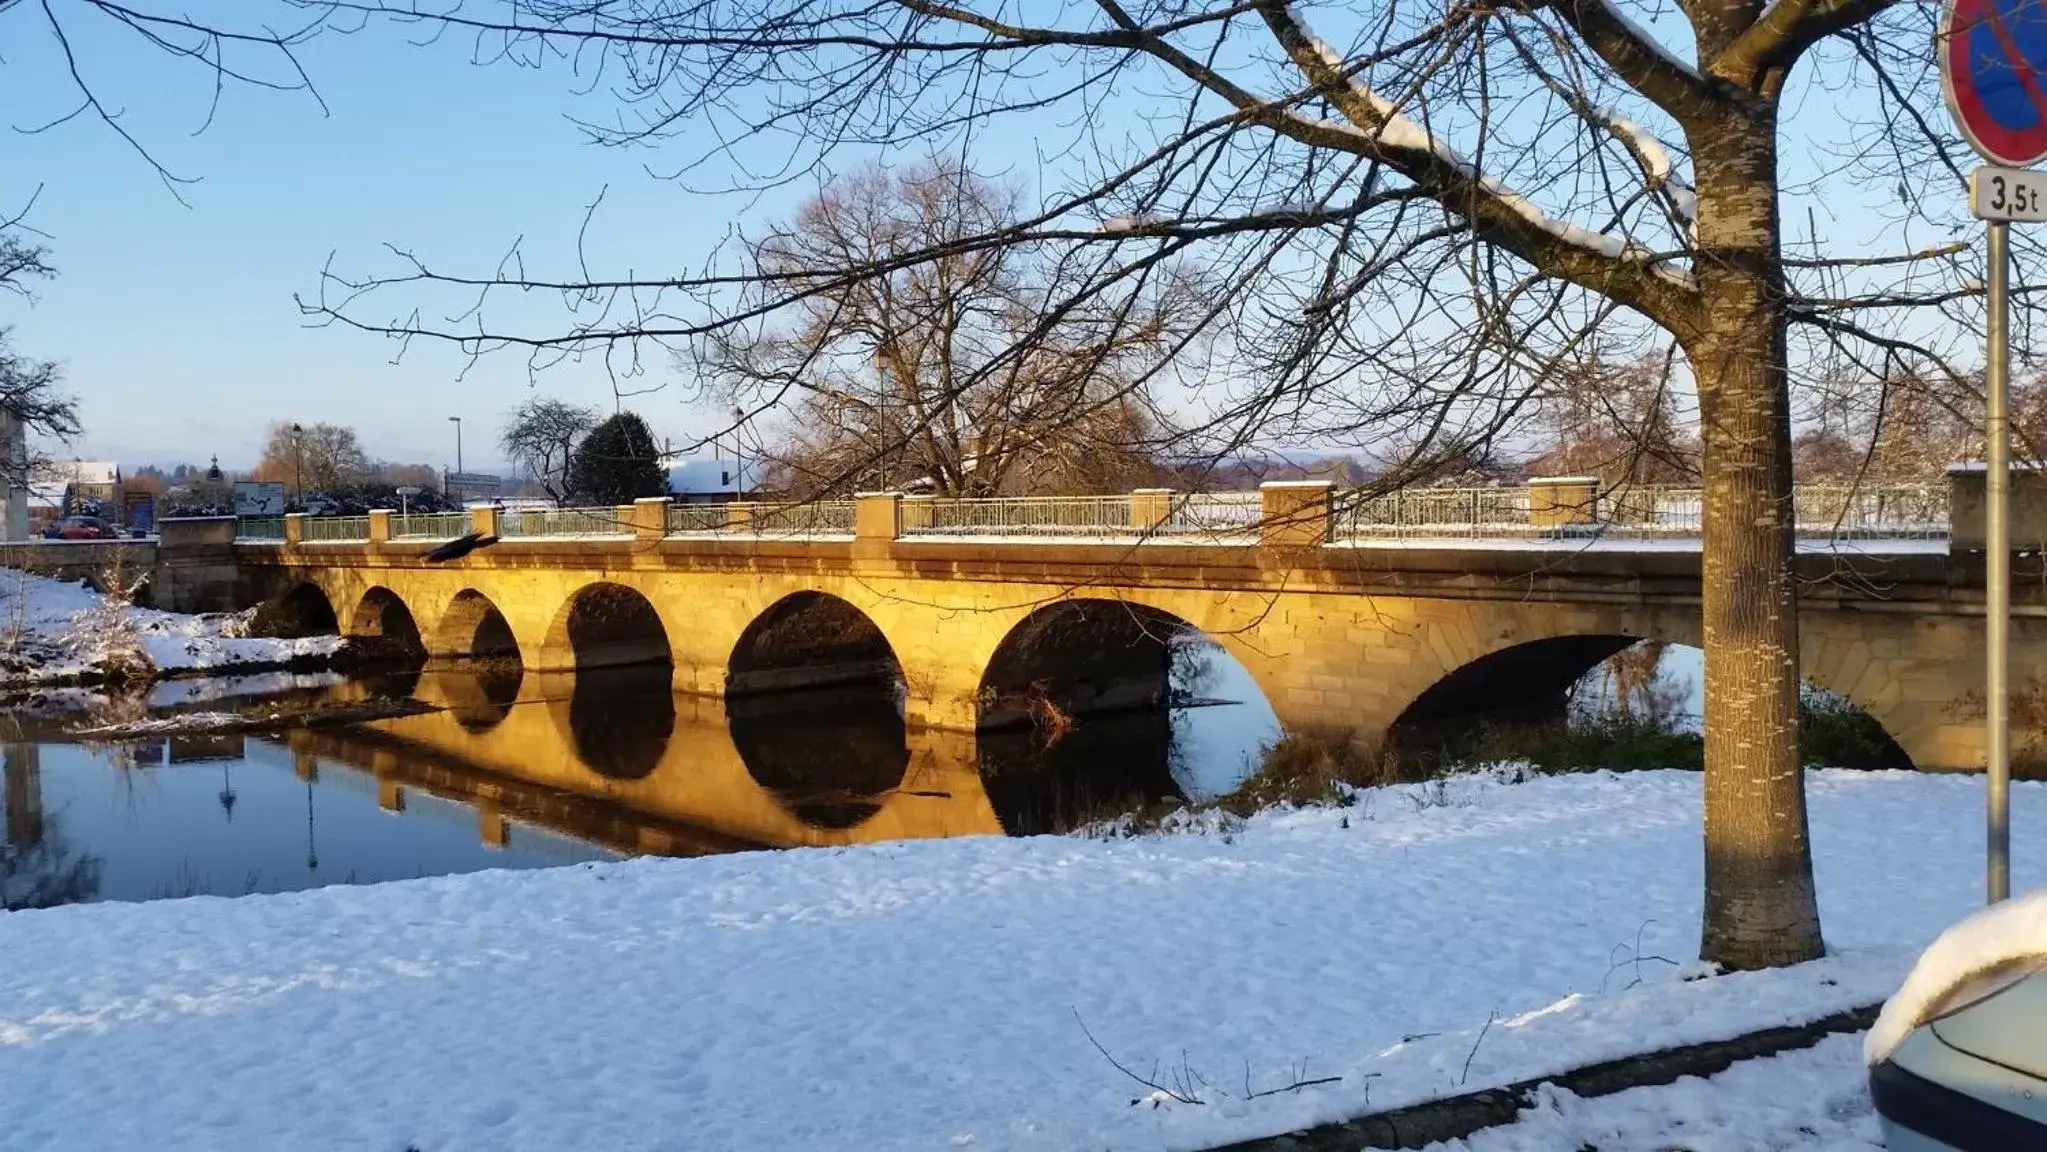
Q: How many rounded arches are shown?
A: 7